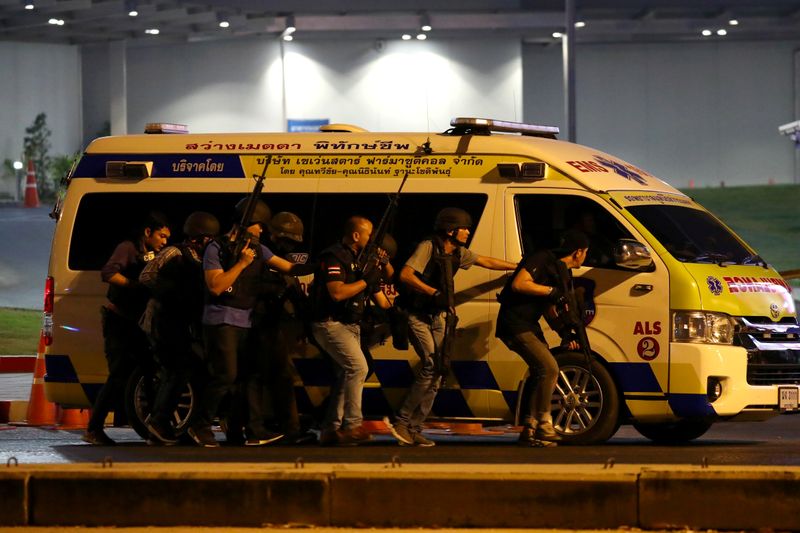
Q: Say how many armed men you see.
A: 8